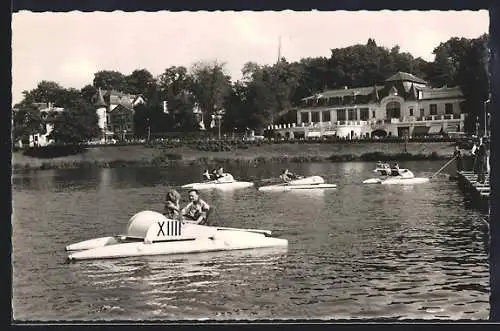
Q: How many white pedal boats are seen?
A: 4